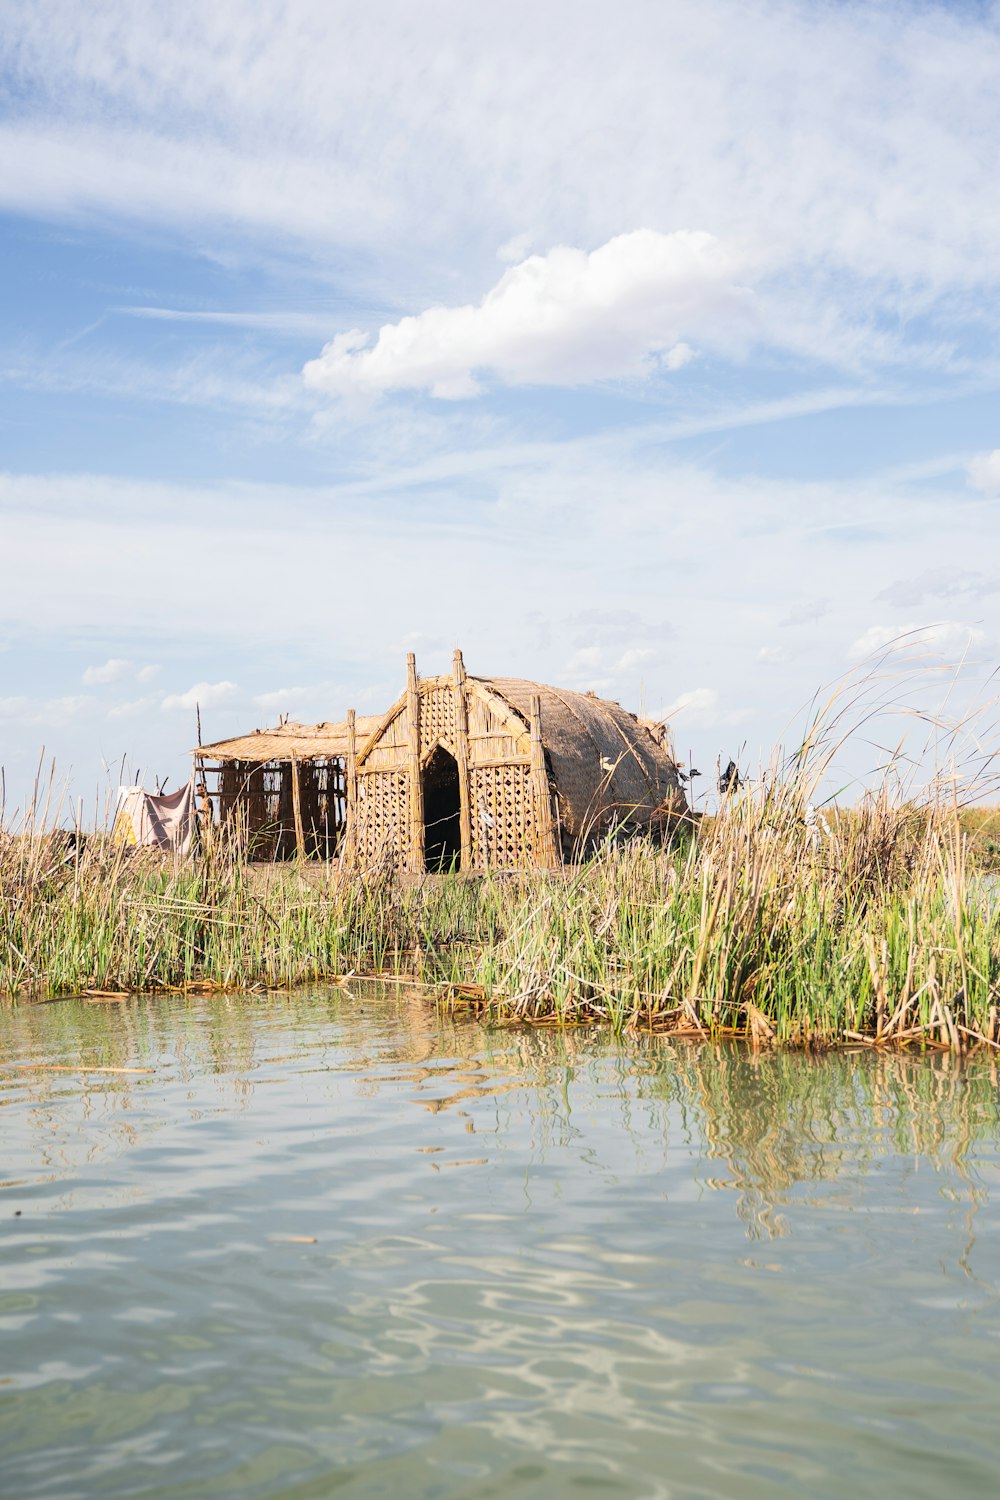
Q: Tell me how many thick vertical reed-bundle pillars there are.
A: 4